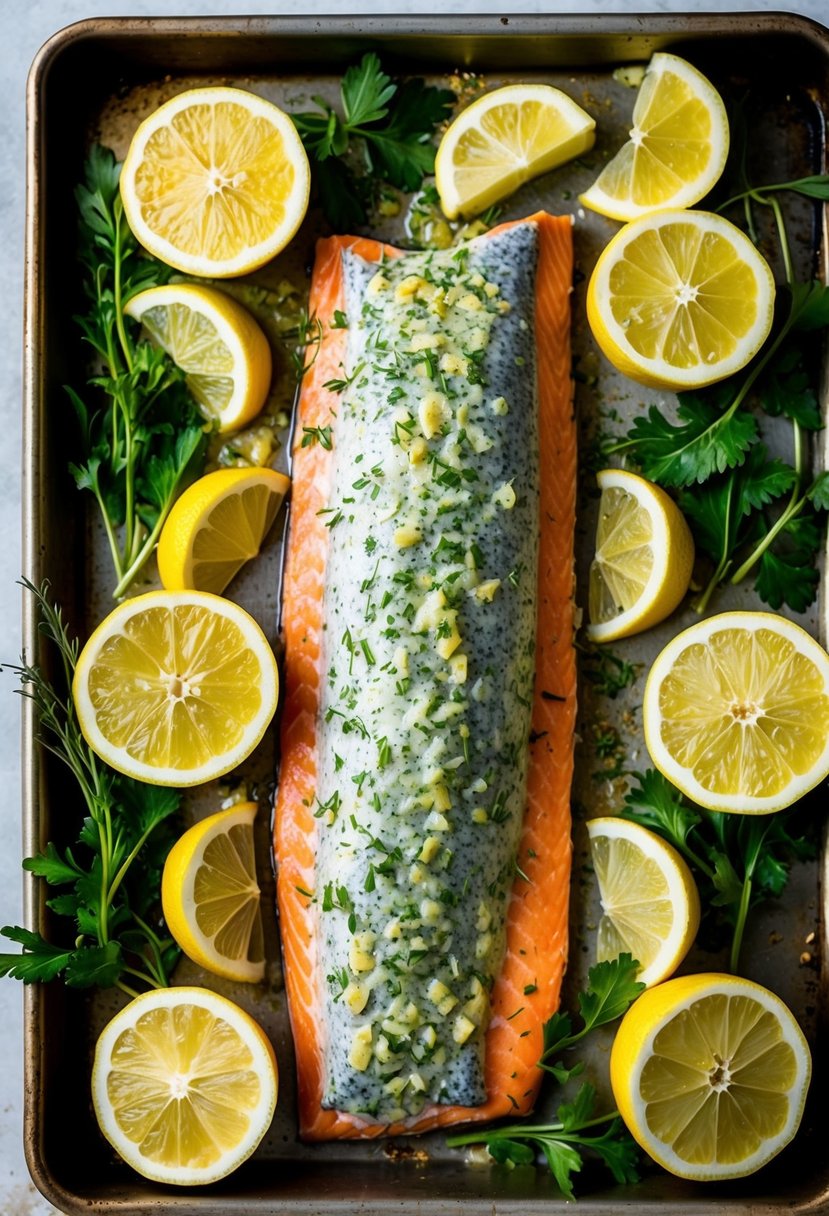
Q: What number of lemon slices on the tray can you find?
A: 13